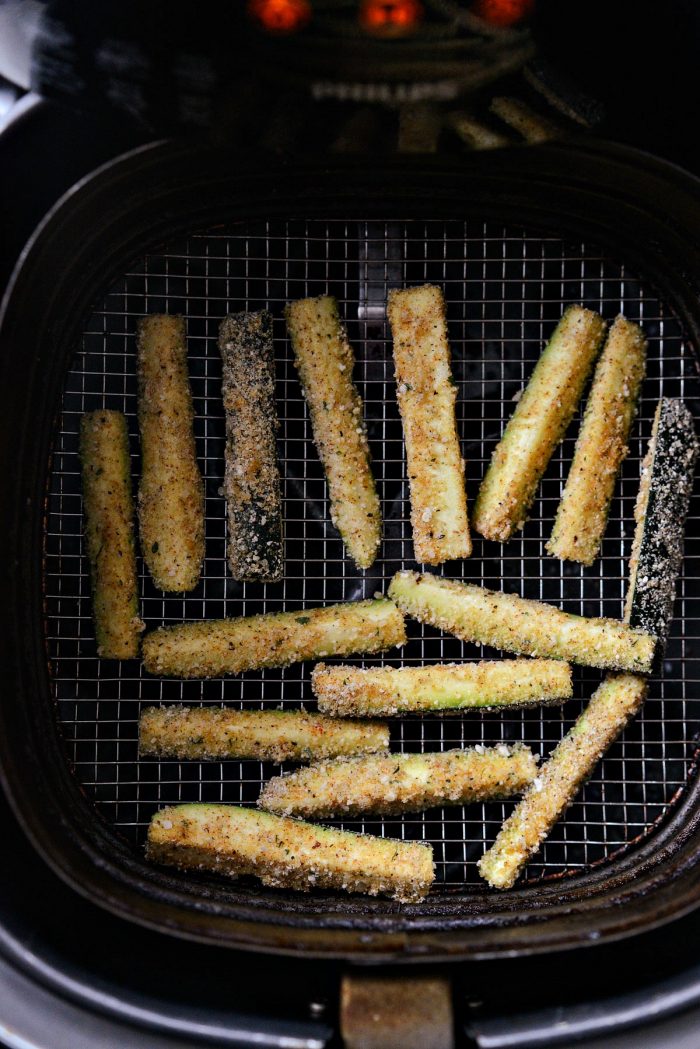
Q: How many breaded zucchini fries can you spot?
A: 15